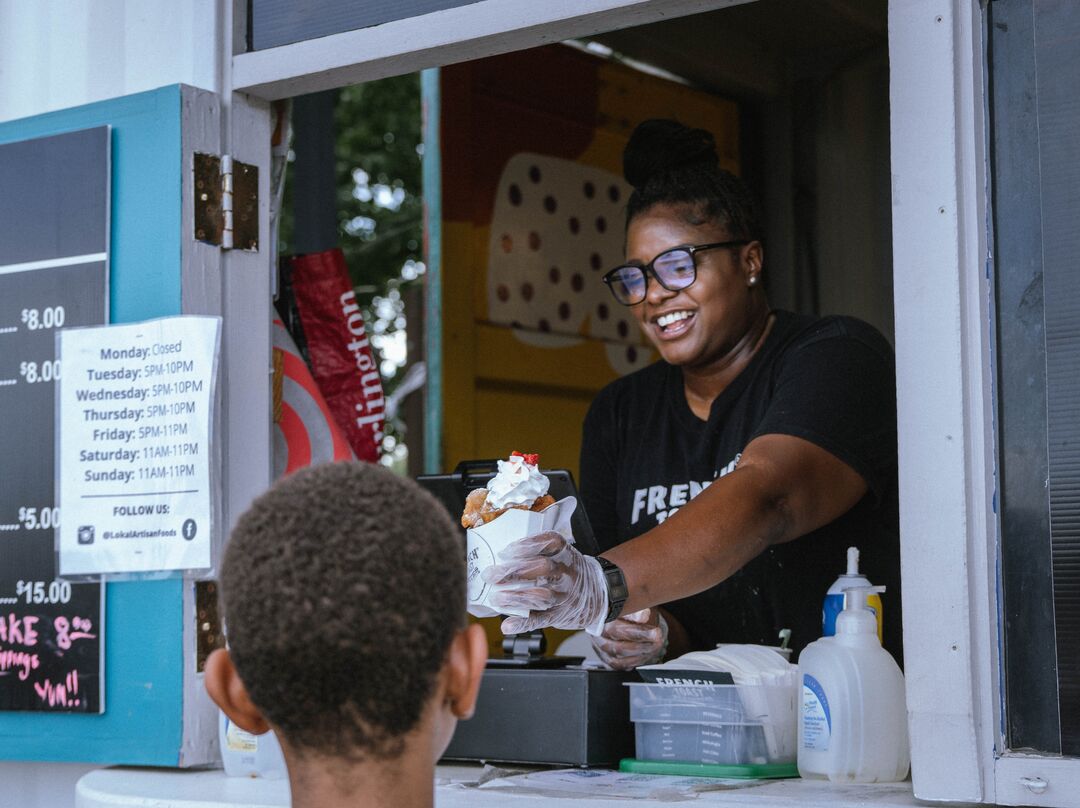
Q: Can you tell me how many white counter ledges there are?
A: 1